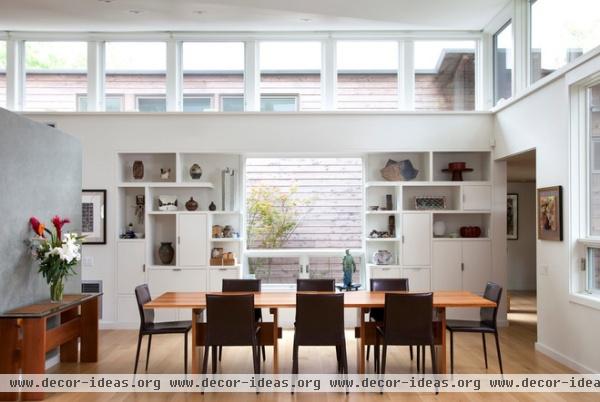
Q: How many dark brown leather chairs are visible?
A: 8